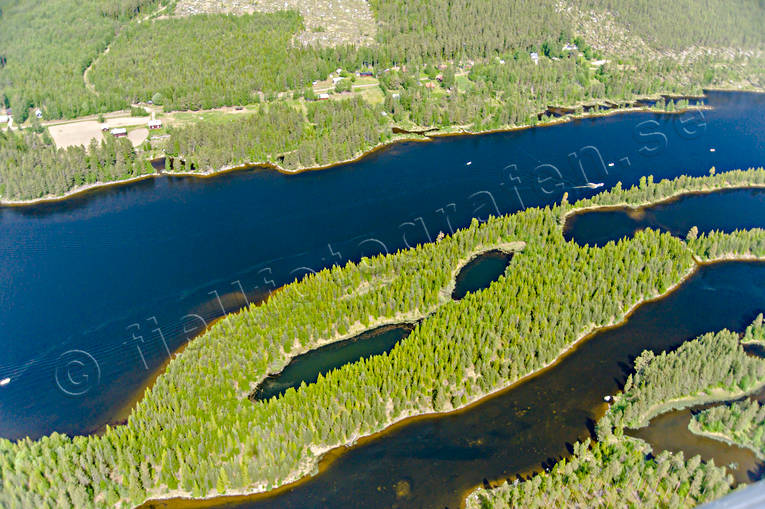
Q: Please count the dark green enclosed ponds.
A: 2